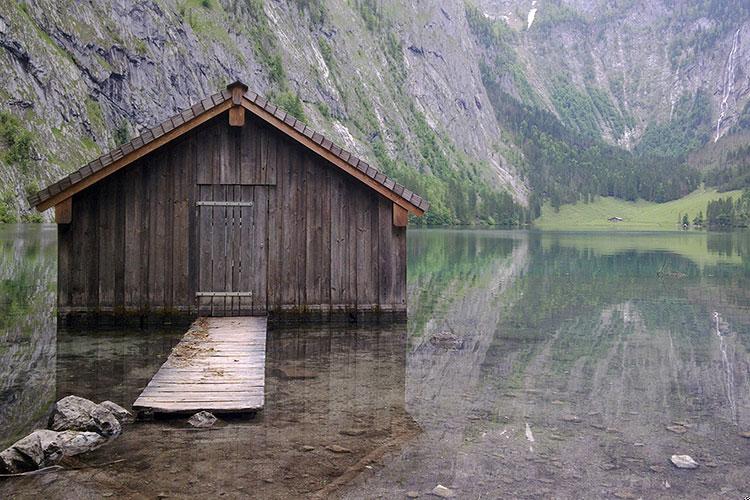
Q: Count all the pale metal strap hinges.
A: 2